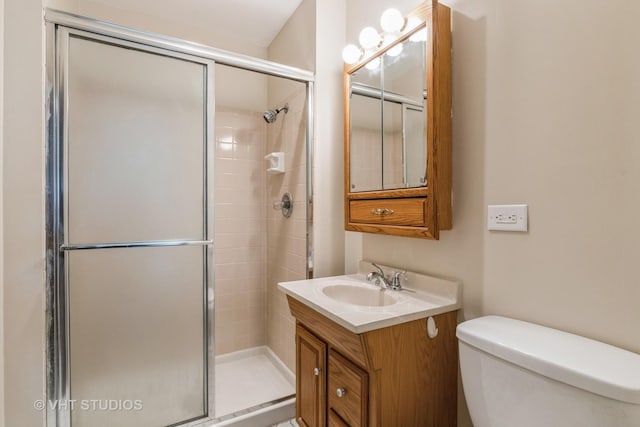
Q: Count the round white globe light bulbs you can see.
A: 3